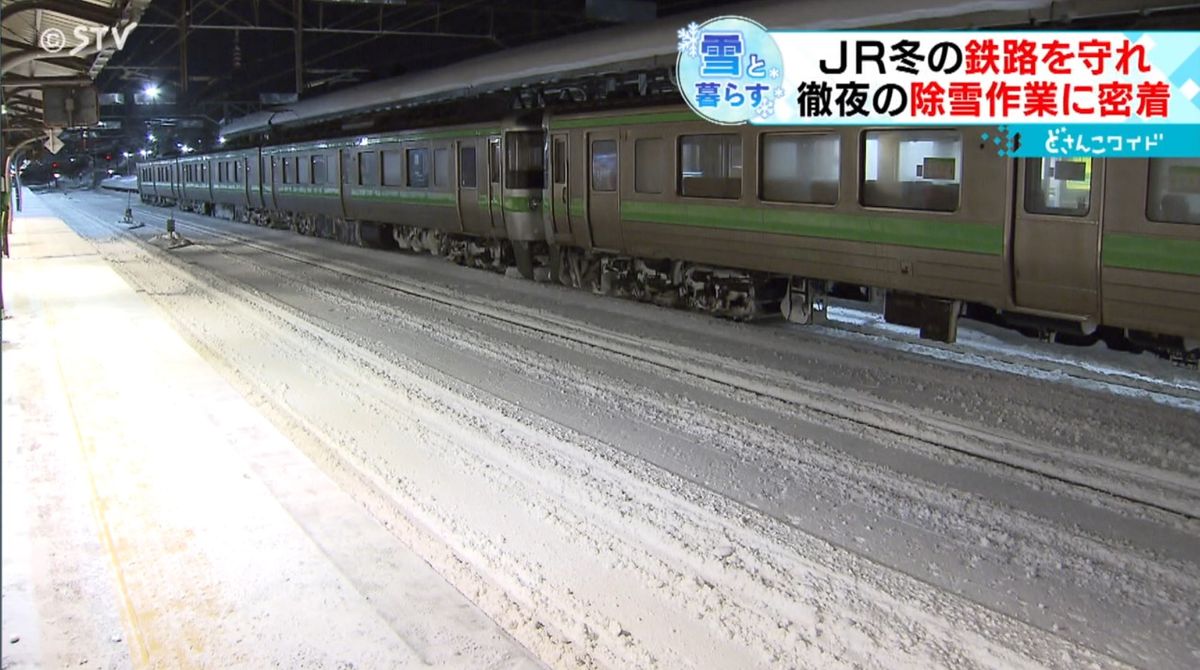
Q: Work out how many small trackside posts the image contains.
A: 2